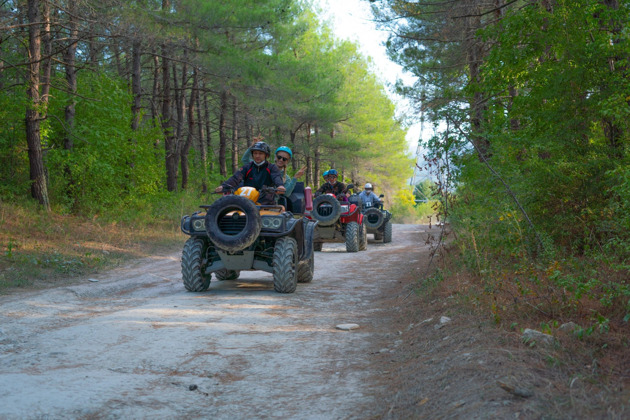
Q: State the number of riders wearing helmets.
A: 5